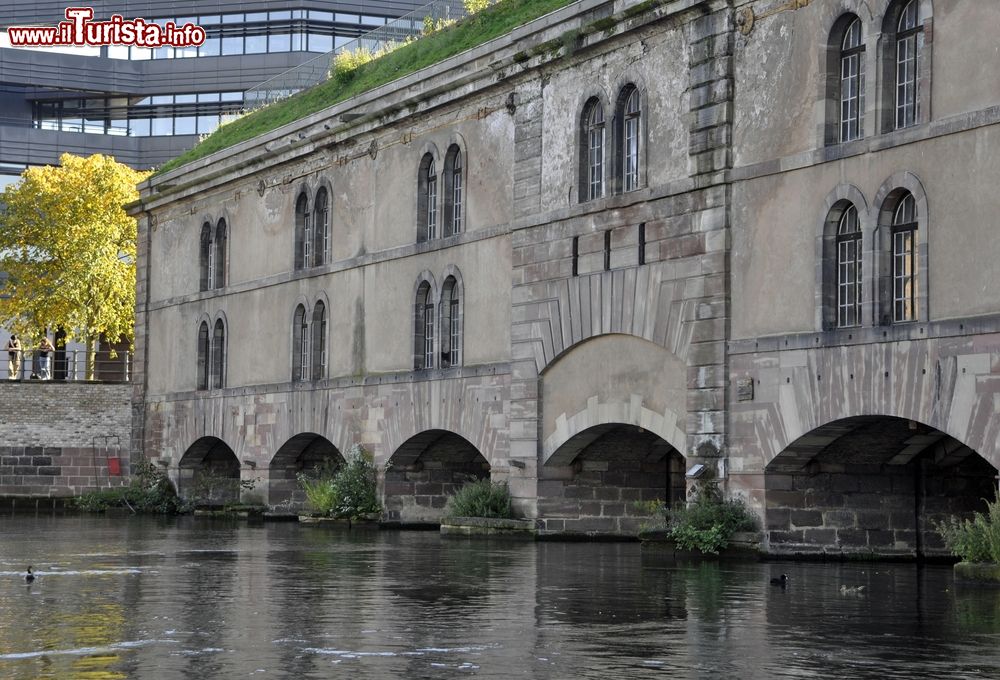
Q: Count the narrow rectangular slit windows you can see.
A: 3